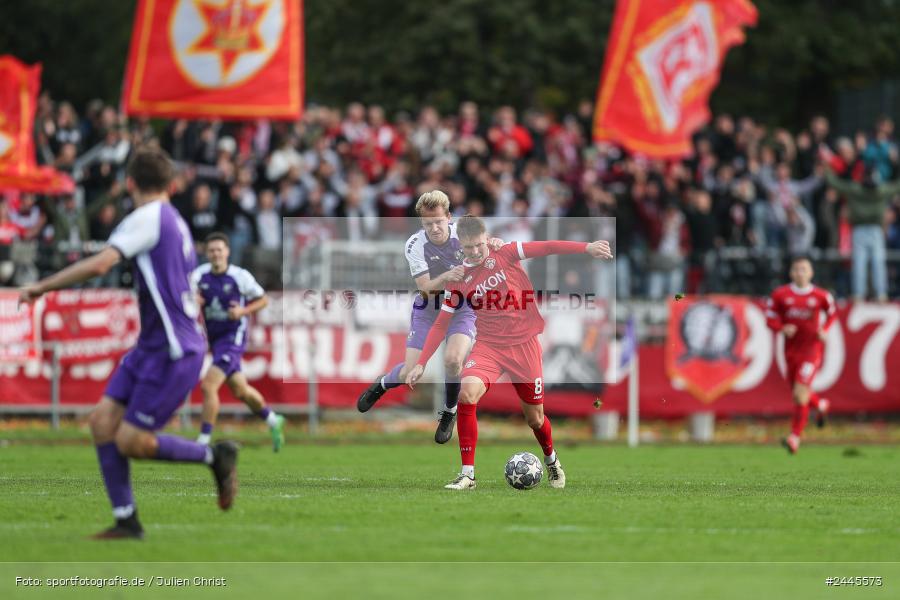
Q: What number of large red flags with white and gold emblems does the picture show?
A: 3